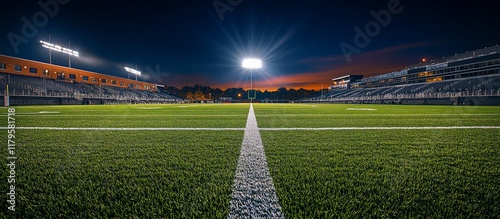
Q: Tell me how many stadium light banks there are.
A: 3